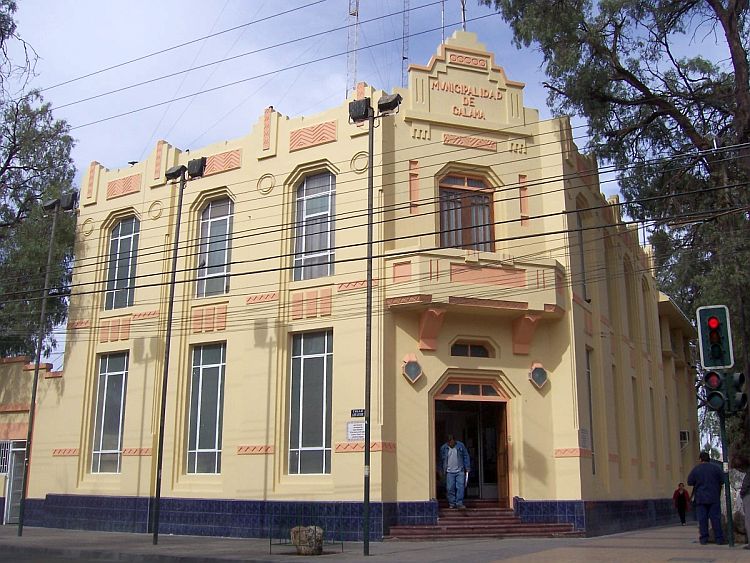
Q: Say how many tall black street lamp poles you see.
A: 3